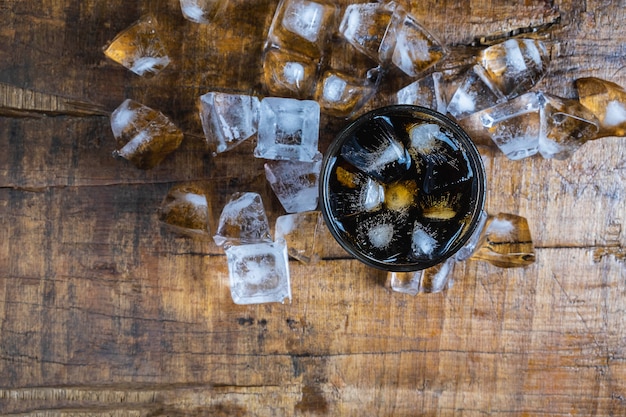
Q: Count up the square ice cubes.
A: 2